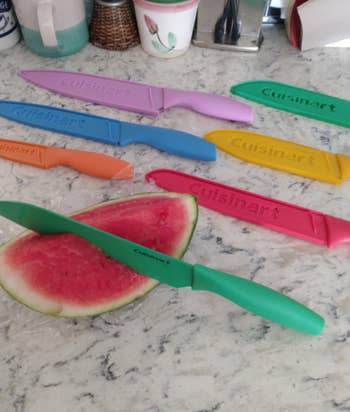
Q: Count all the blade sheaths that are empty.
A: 1